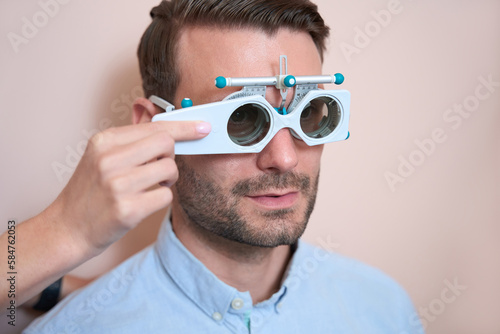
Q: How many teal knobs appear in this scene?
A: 5